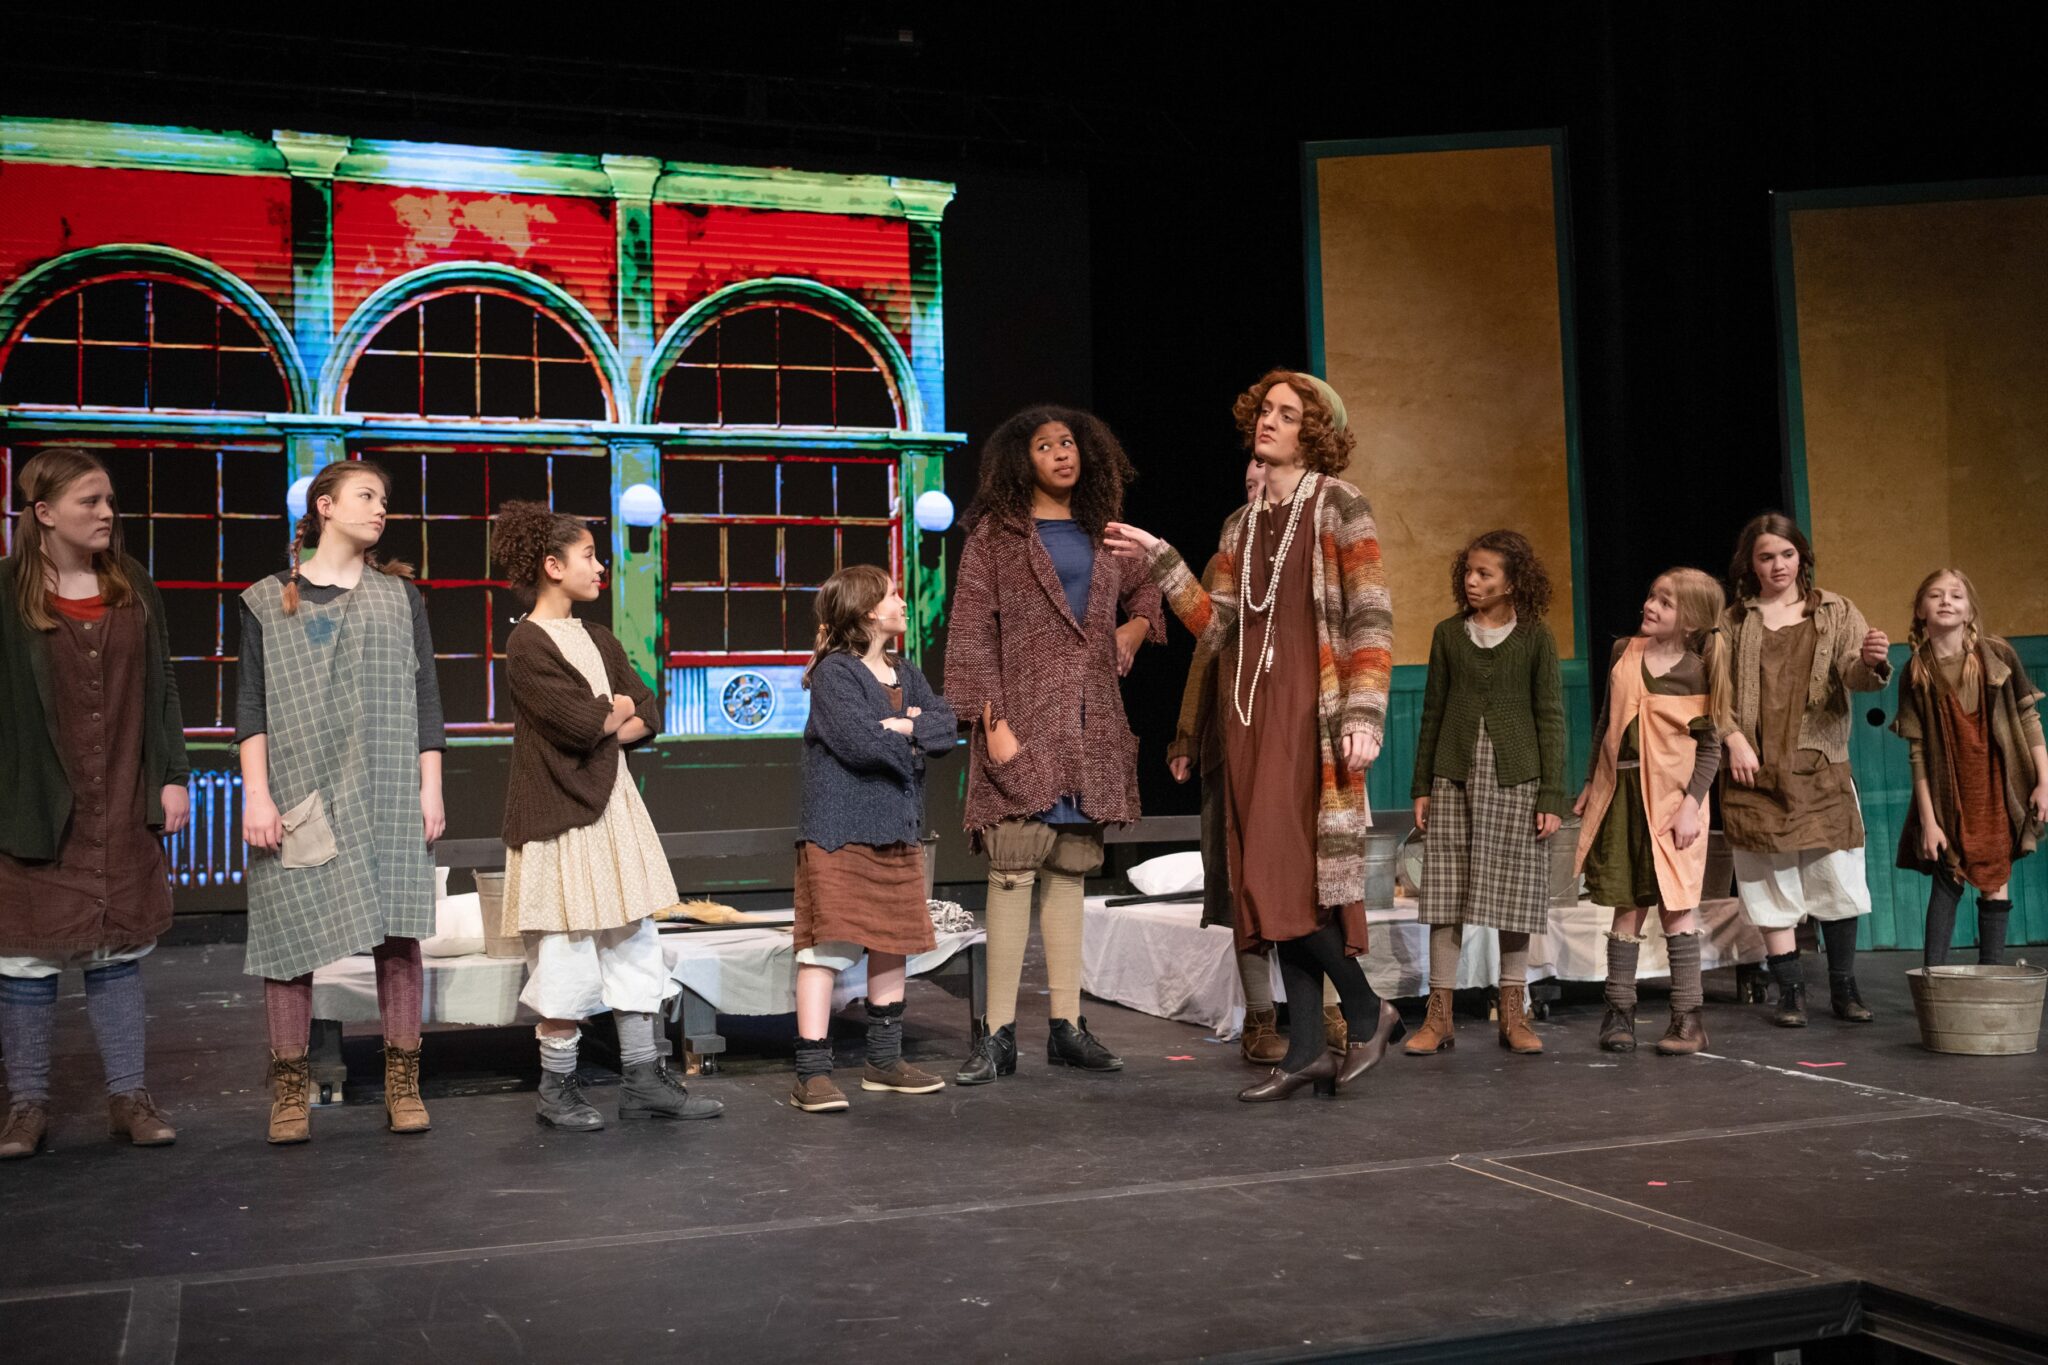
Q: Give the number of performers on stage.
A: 11